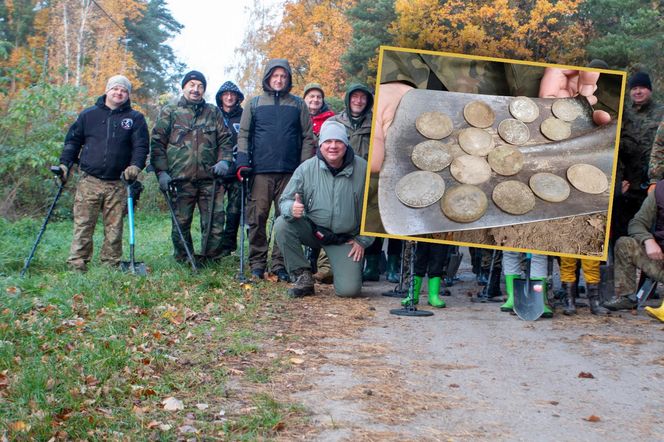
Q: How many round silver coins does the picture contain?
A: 15